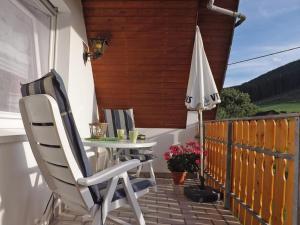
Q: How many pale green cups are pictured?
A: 2